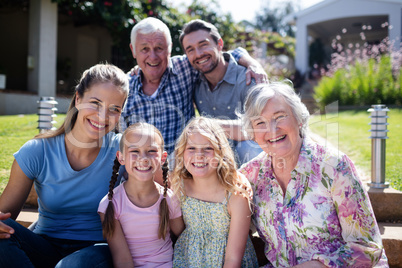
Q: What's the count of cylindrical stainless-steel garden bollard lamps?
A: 2